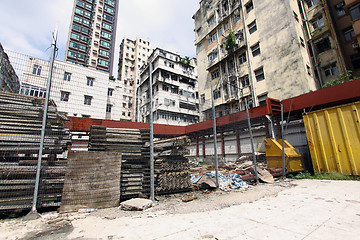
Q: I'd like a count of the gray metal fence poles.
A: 5